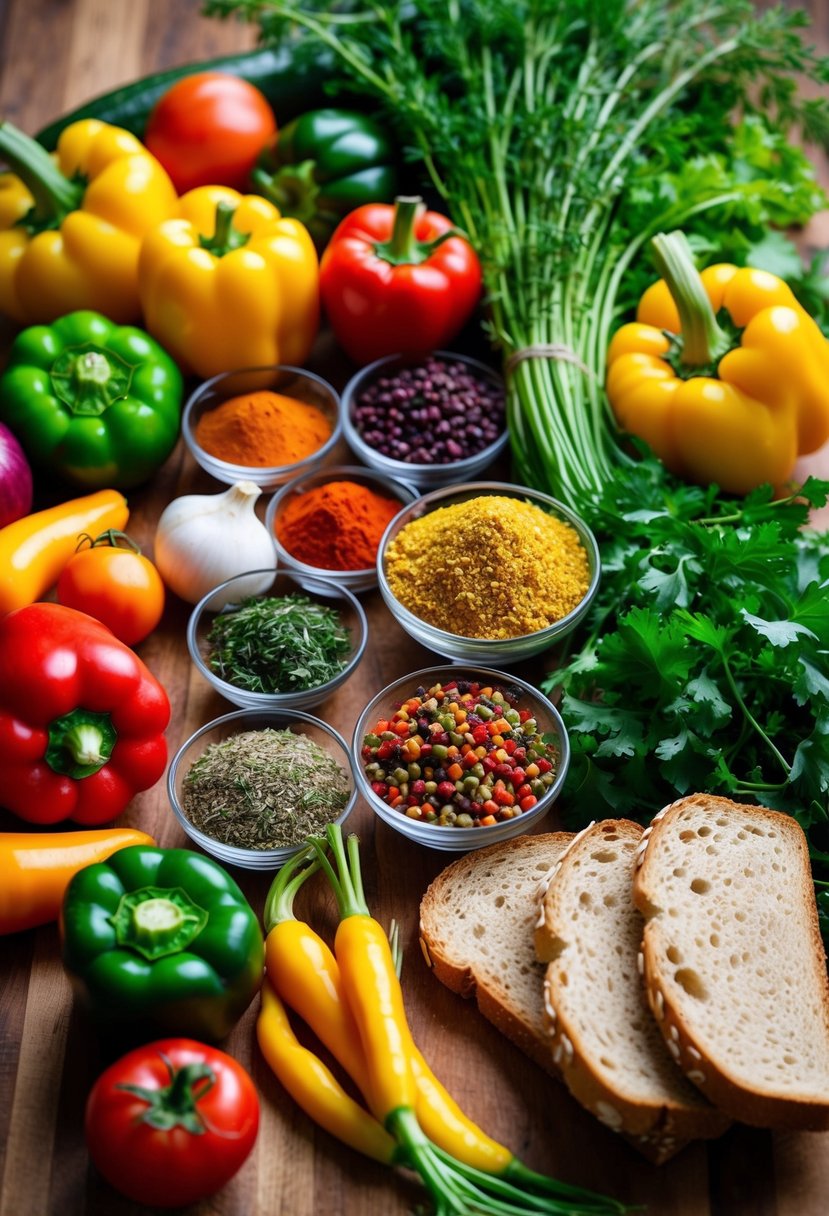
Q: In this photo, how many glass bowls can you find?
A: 7